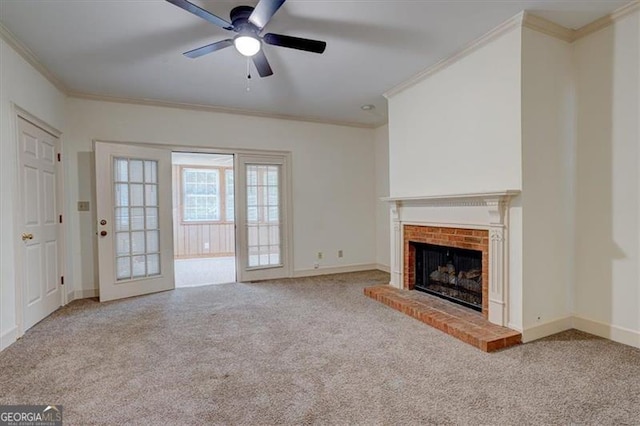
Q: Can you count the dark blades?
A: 5